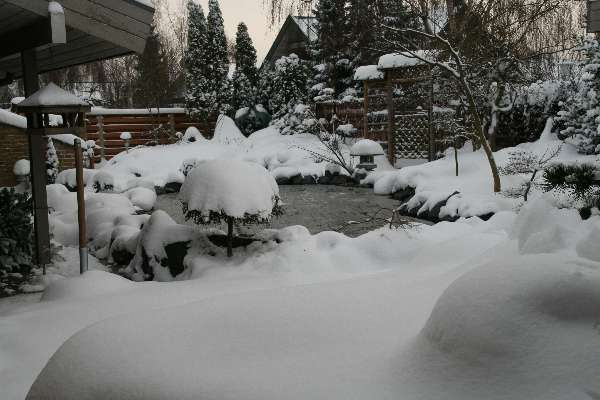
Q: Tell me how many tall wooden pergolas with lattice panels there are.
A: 1